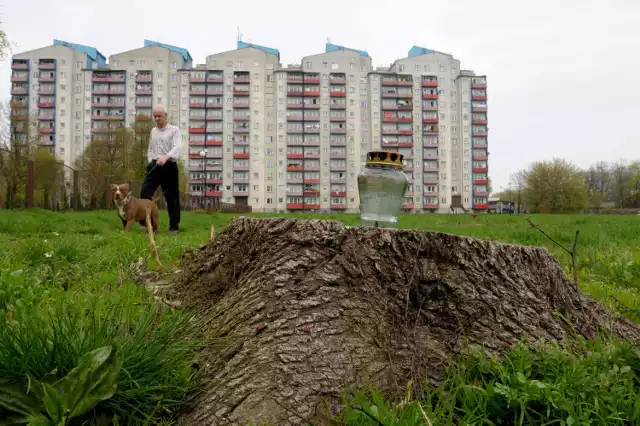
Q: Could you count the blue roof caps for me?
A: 5